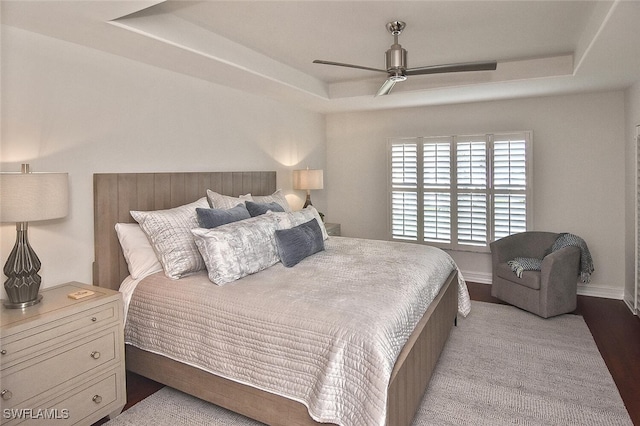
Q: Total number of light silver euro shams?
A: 3